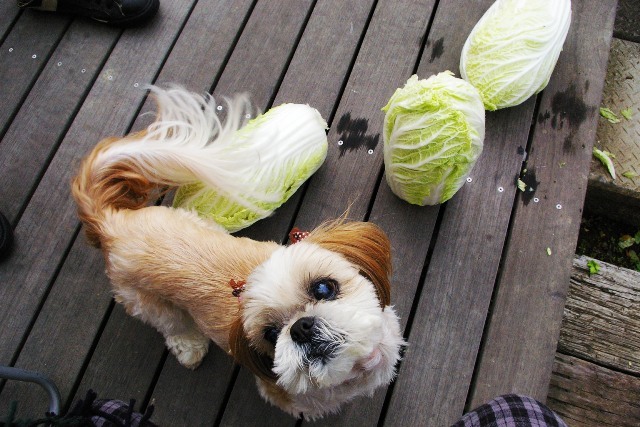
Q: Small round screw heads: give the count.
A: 14